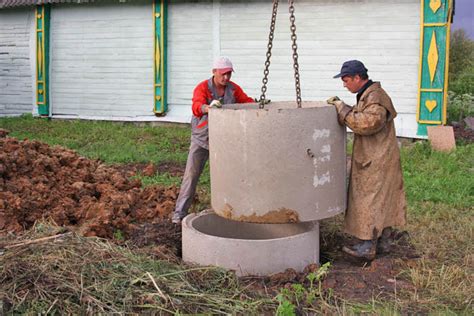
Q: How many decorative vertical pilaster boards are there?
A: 3